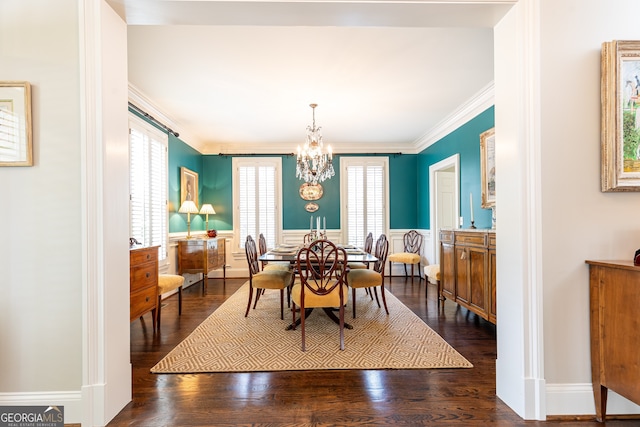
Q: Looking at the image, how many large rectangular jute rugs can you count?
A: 1